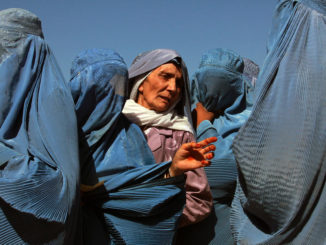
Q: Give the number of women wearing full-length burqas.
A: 4